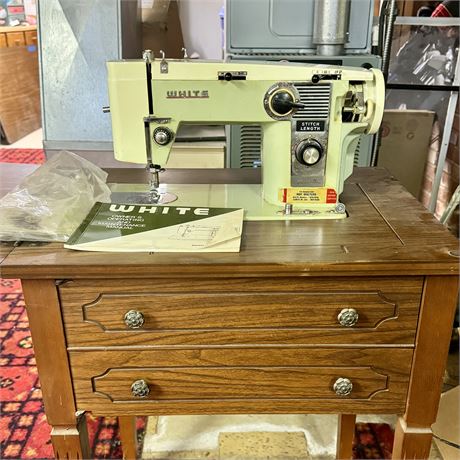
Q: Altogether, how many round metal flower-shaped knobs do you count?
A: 4